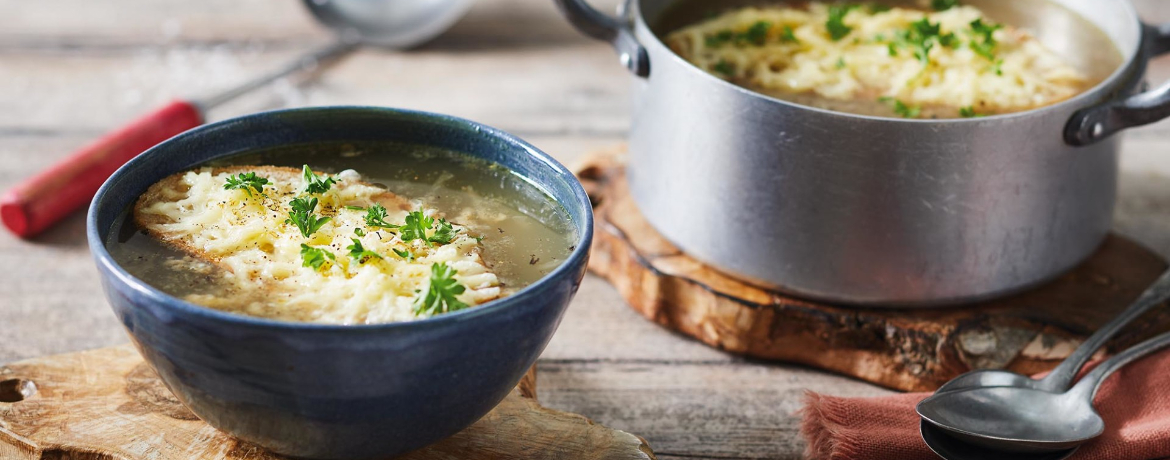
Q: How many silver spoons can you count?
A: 2